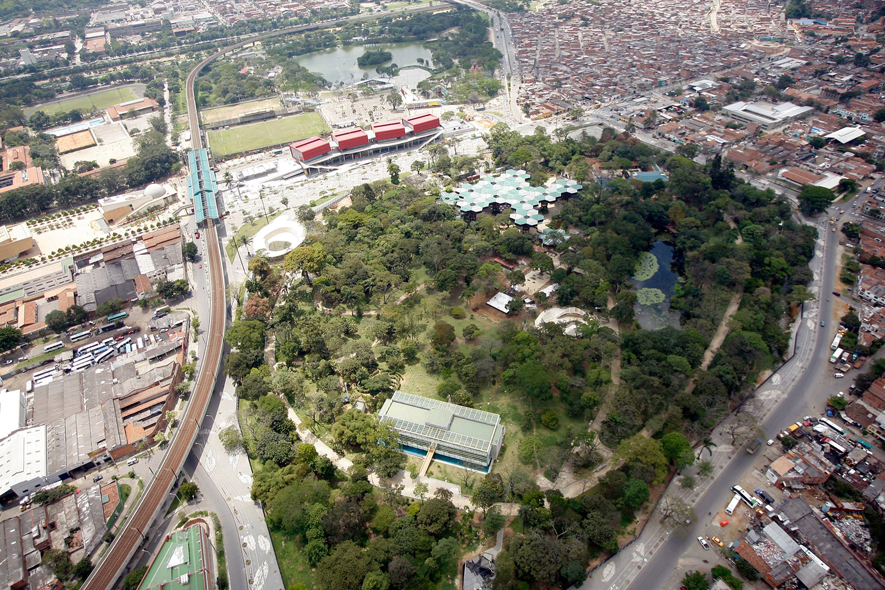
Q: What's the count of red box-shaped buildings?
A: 4